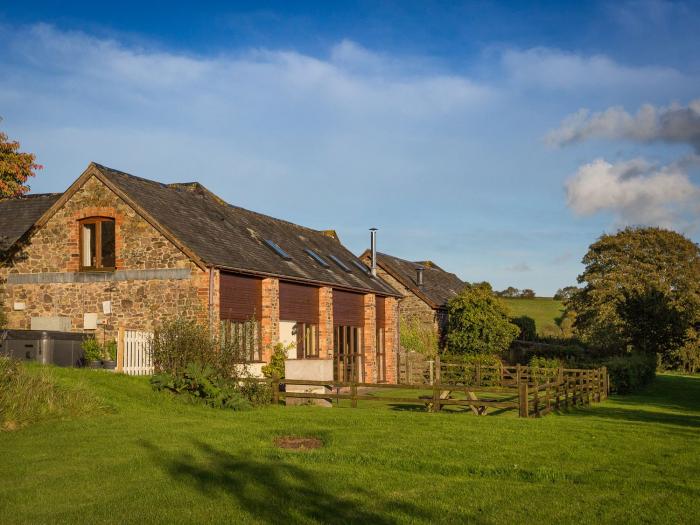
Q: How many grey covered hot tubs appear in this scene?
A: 1